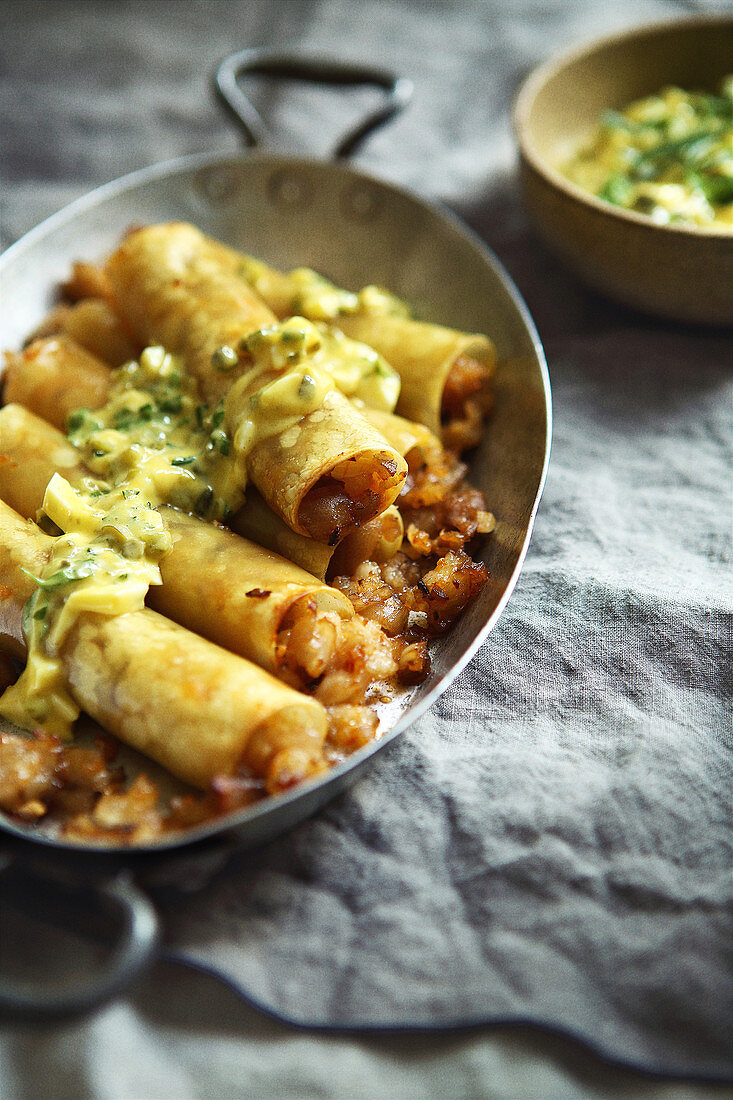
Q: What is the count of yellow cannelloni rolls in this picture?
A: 6